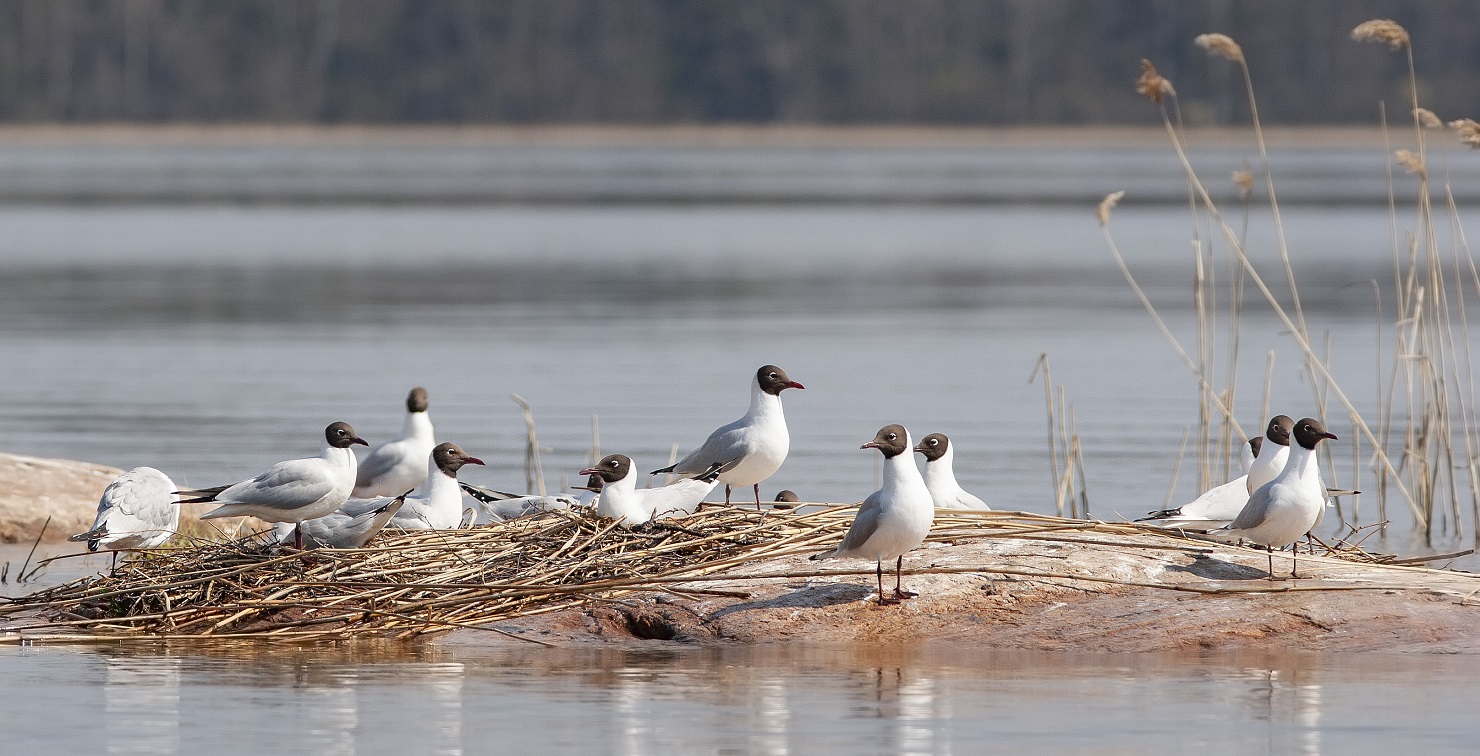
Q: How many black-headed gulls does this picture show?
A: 14